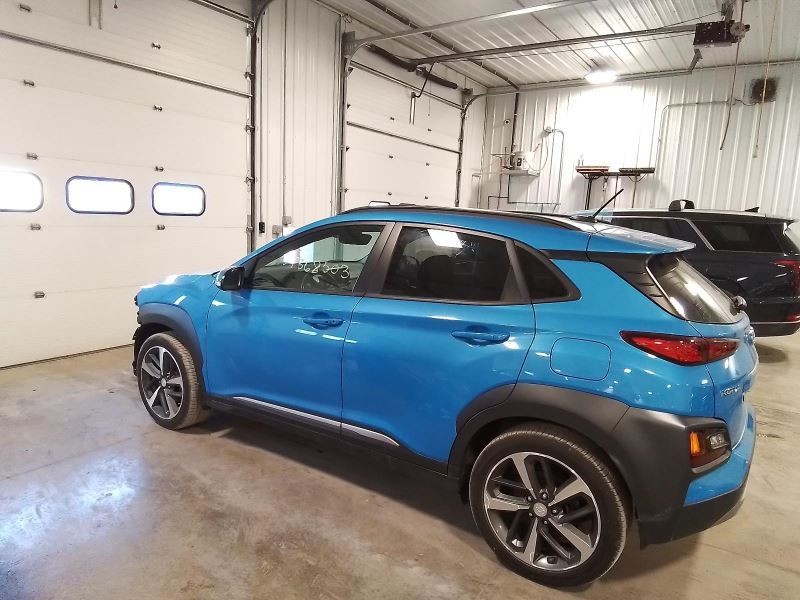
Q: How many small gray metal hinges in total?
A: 15